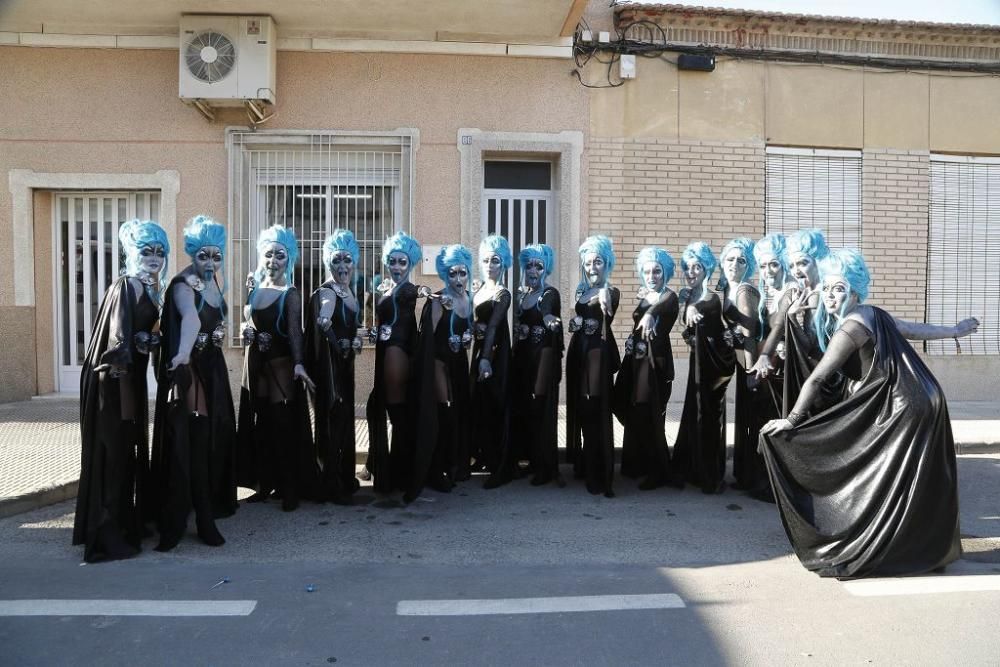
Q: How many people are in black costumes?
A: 15